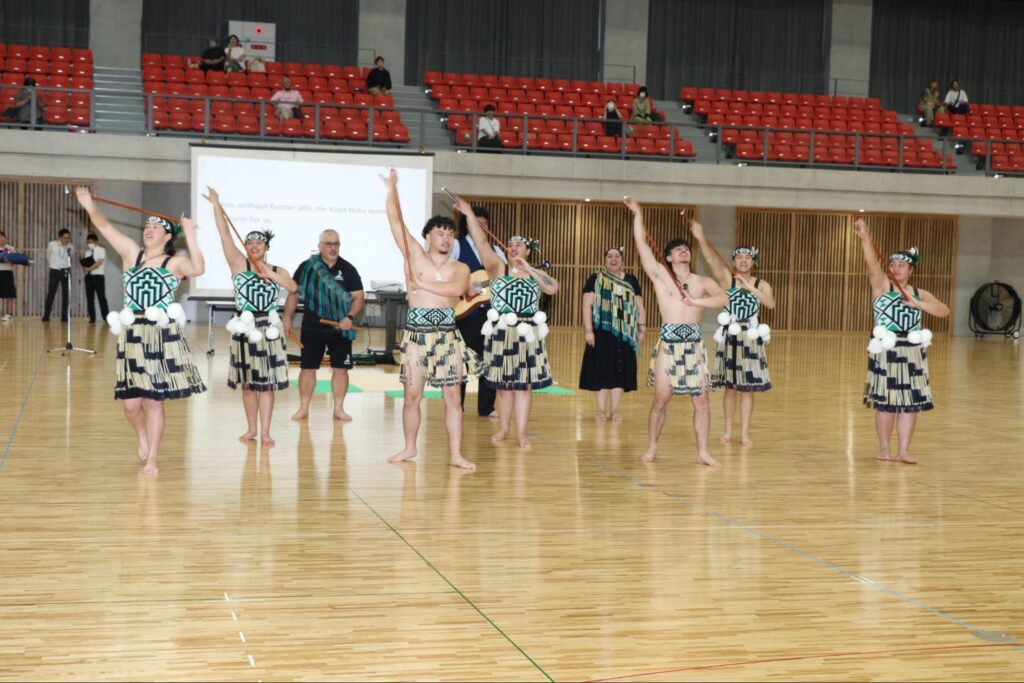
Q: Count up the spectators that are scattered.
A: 10